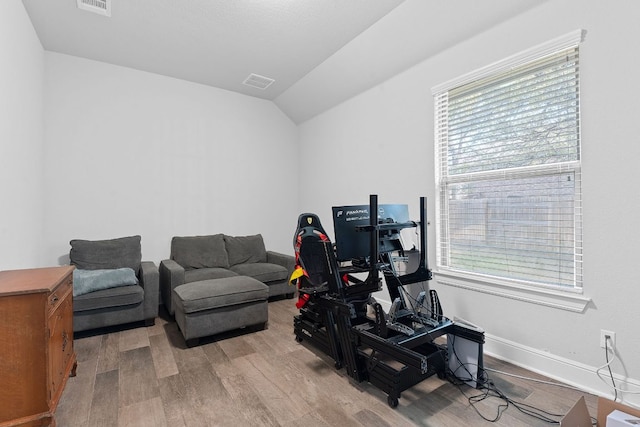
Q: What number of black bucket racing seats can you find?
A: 1